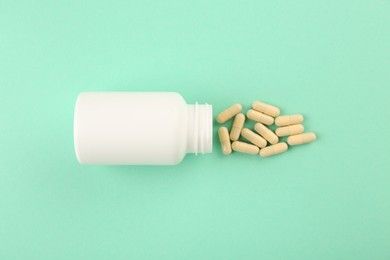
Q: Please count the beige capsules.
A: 12